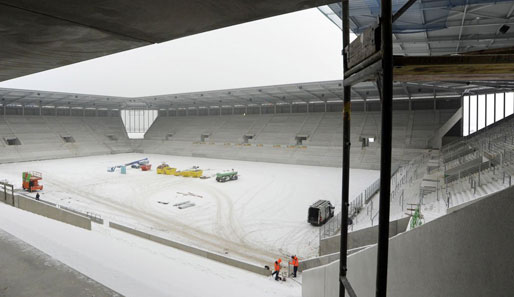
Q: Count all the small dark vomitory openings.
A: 8